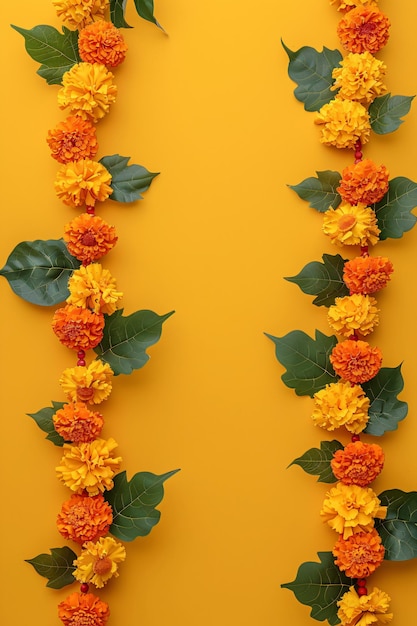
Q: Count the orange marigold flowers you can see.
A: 13